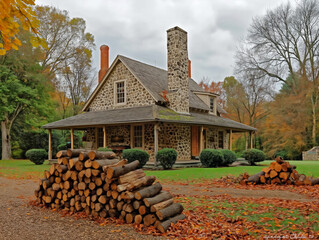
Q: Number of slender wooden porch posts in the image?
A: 7